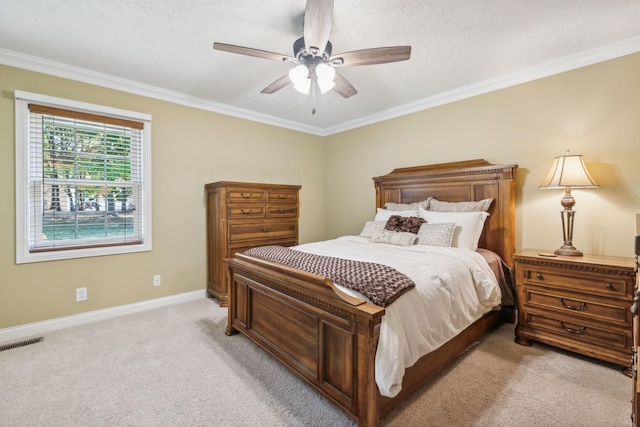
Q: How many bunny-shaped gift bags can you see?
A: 0